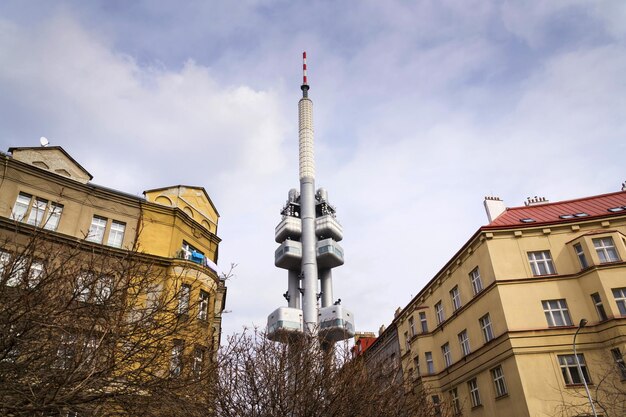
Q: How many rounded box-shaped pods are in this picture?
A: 6